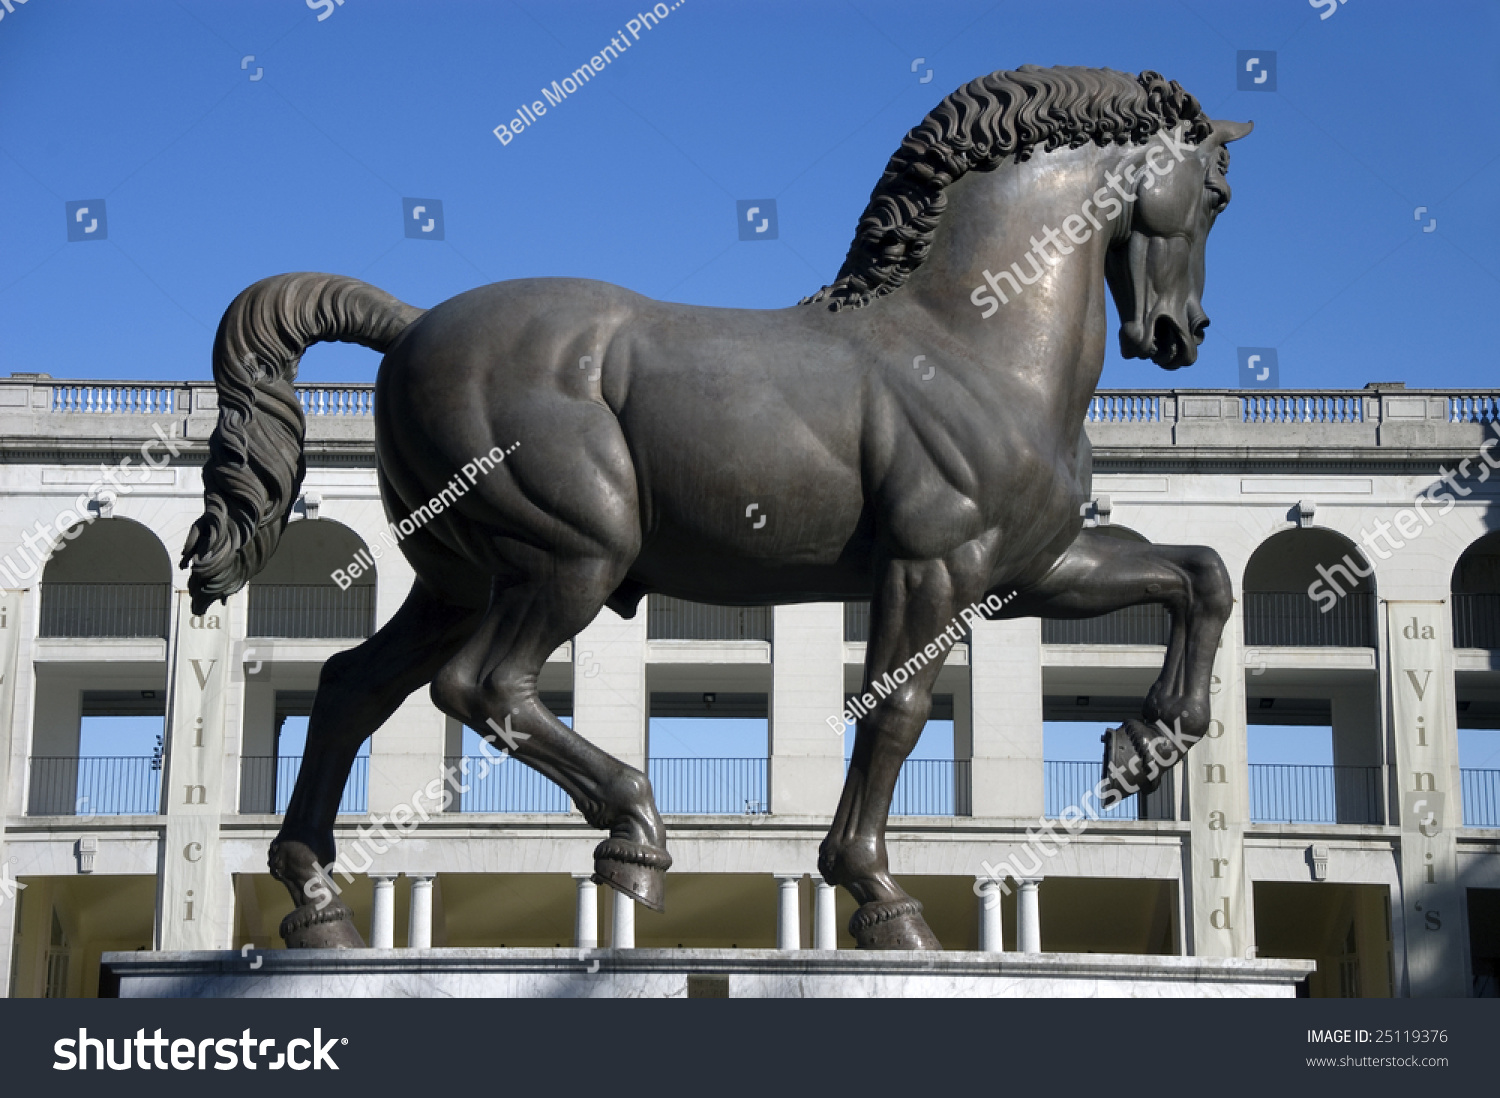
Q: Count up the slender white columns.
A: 8